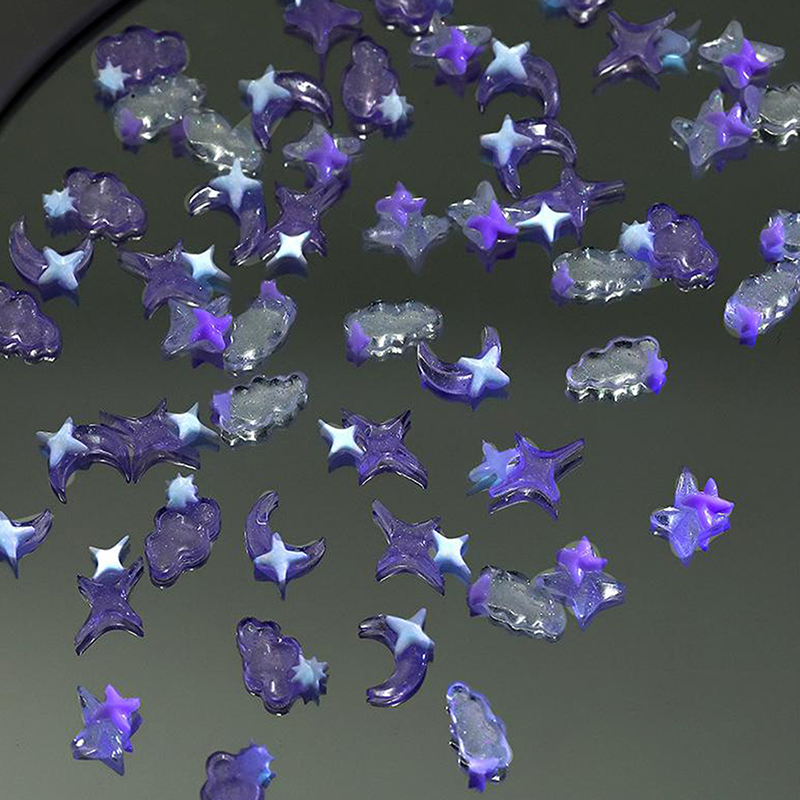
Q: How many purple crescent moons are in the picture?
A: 10